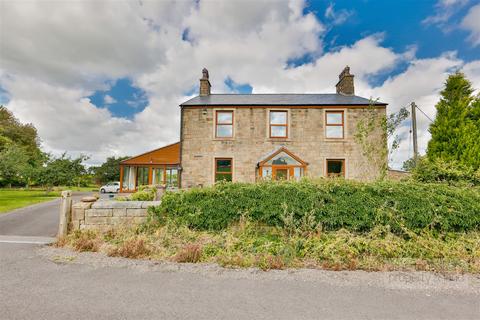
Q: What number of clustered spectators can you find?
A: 0